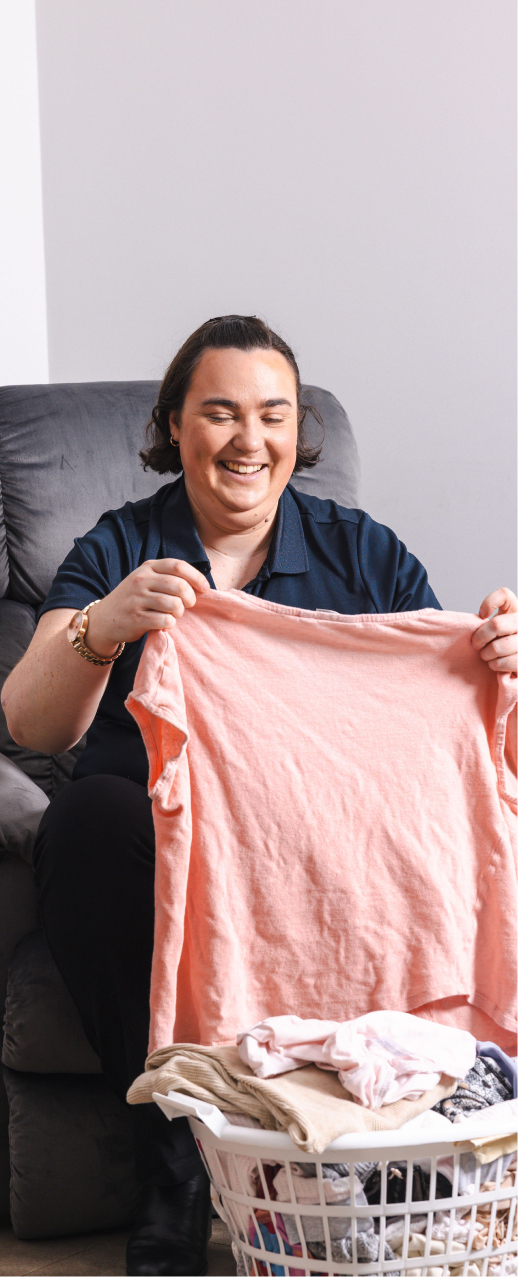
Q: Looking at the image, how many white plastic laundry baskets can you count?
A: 1